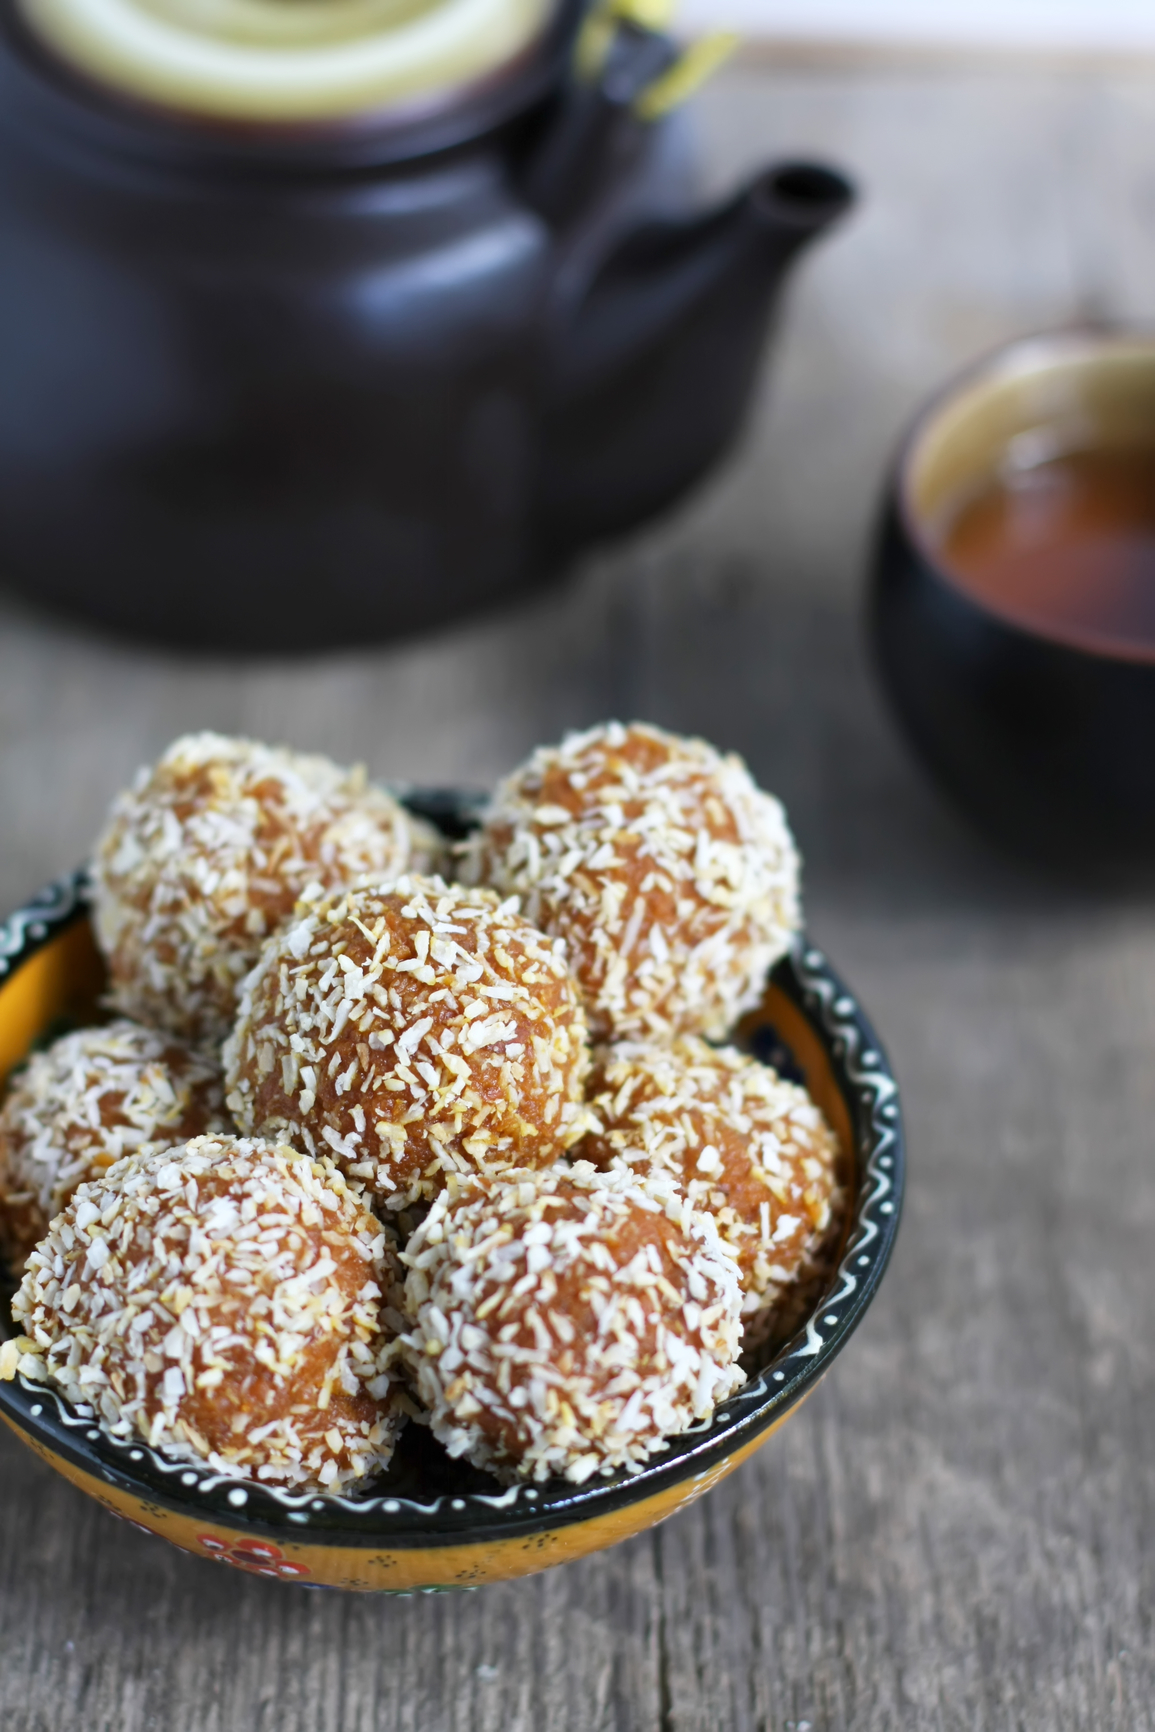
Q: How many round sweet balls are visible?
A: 7